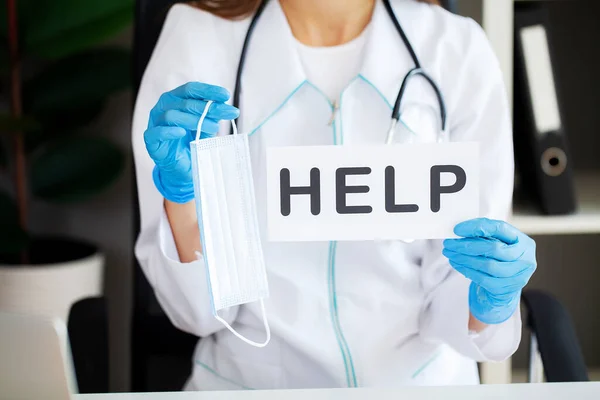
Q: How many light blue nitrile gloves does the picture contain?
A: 2